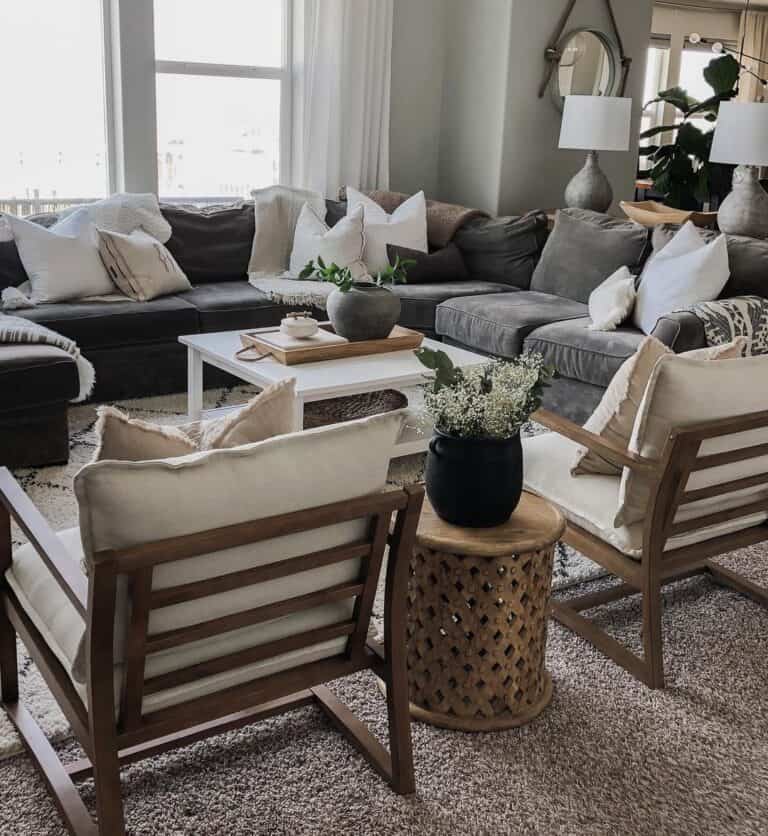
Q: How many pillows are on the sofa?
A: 7